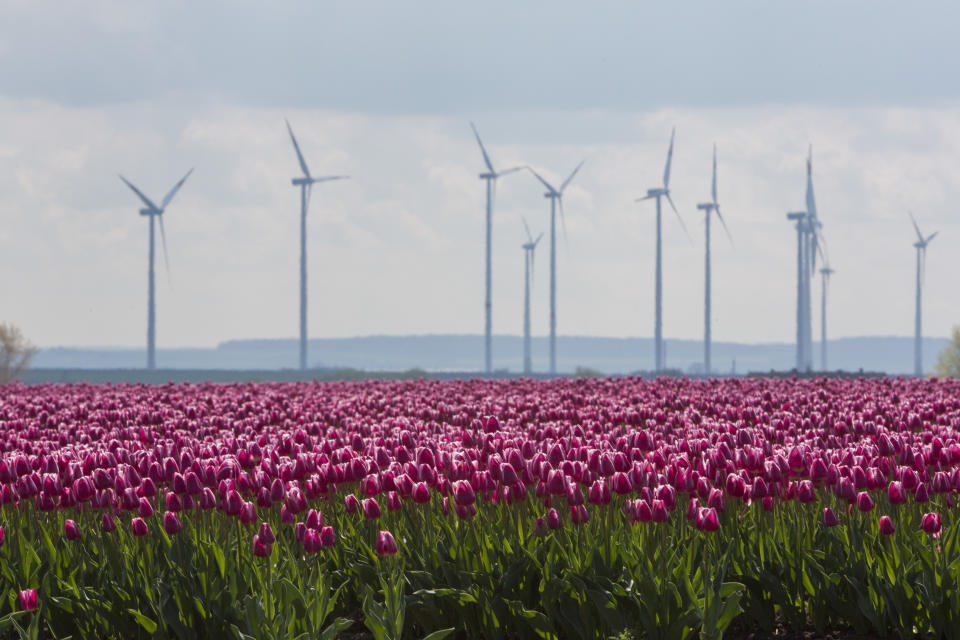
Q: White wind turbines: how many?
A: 11